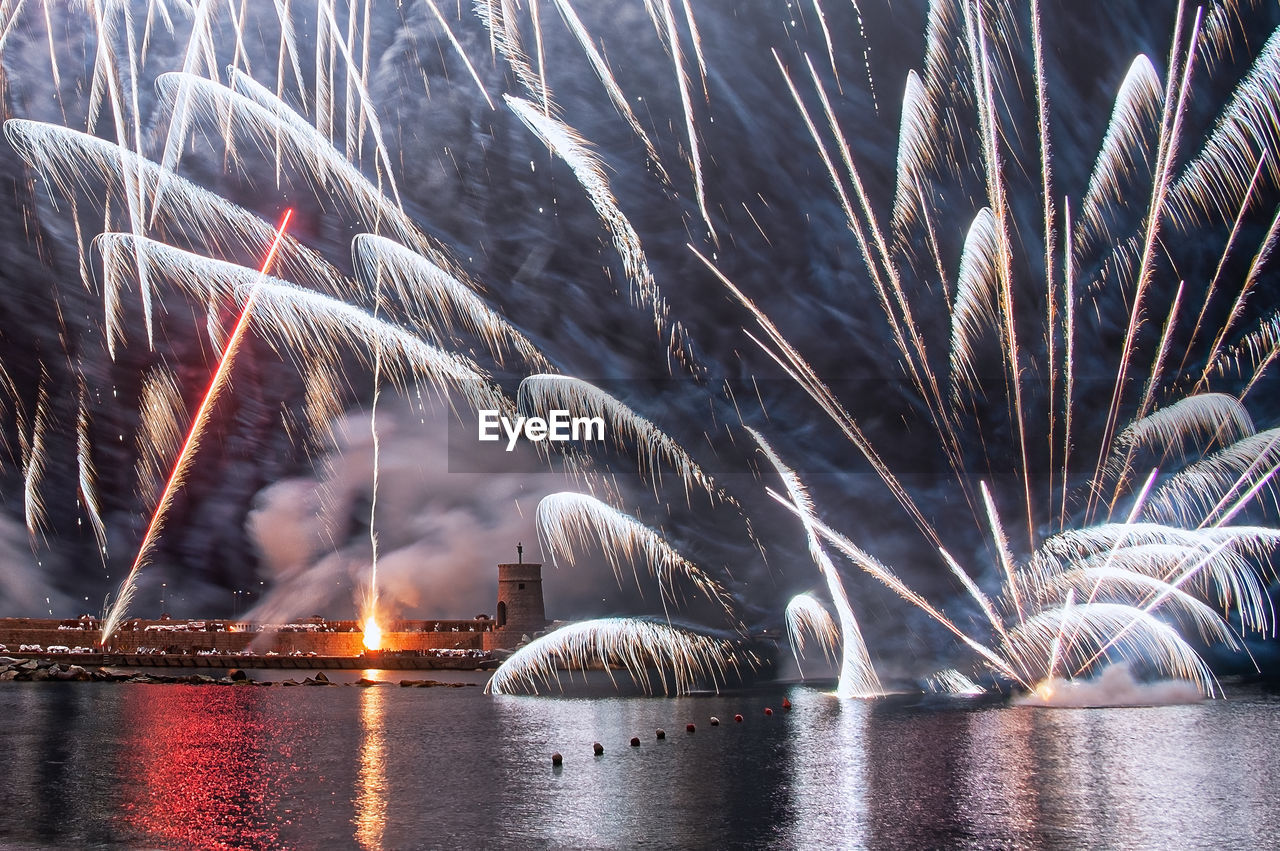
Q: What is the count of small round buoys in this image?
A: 9